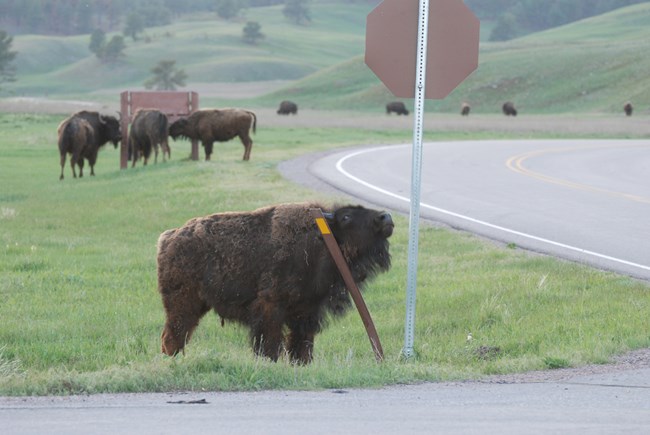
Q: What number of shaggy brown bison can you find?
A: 9